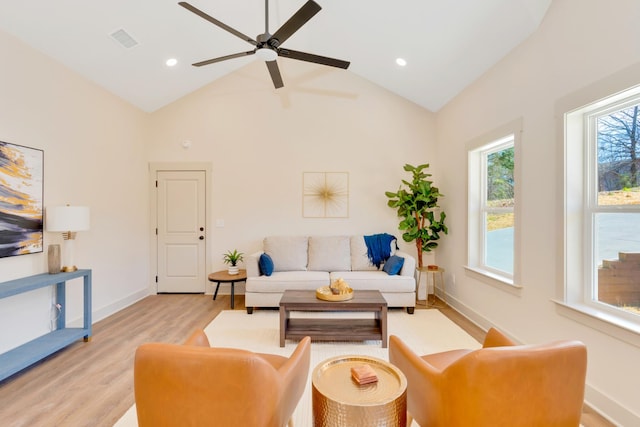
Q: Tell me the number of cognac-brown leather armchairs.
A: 2